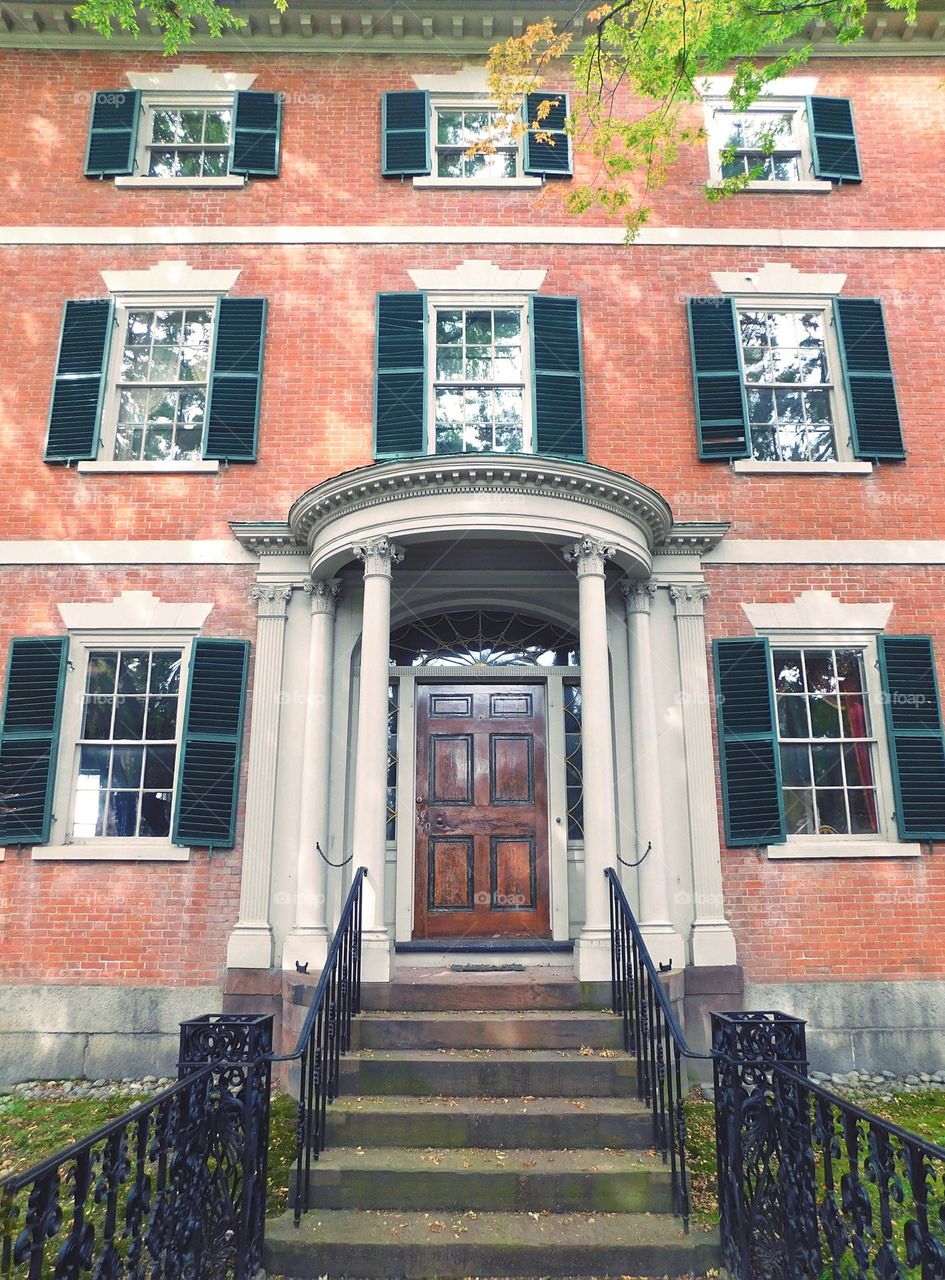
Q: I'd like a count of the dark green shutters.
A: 15